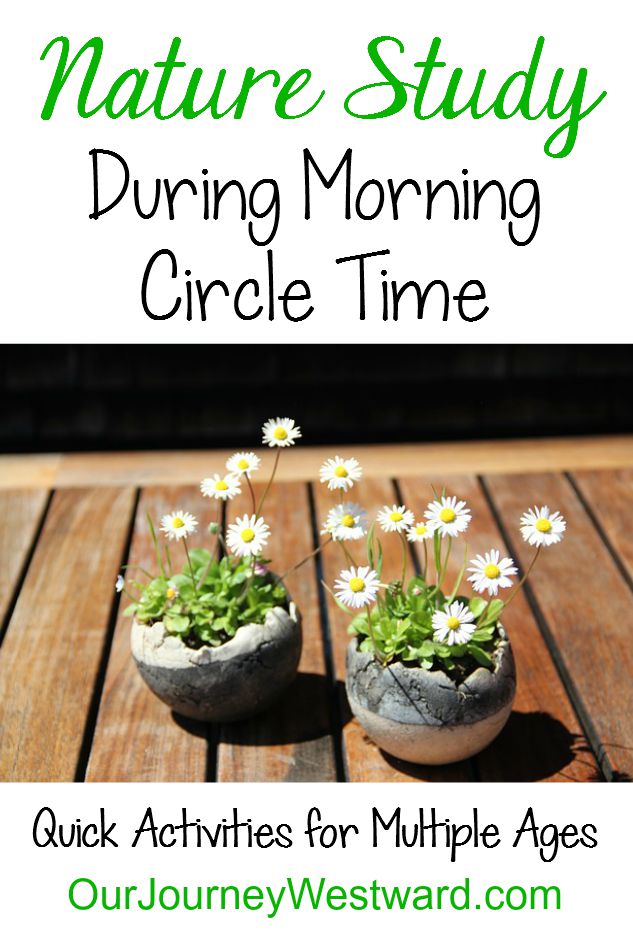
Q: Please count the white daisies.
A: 14